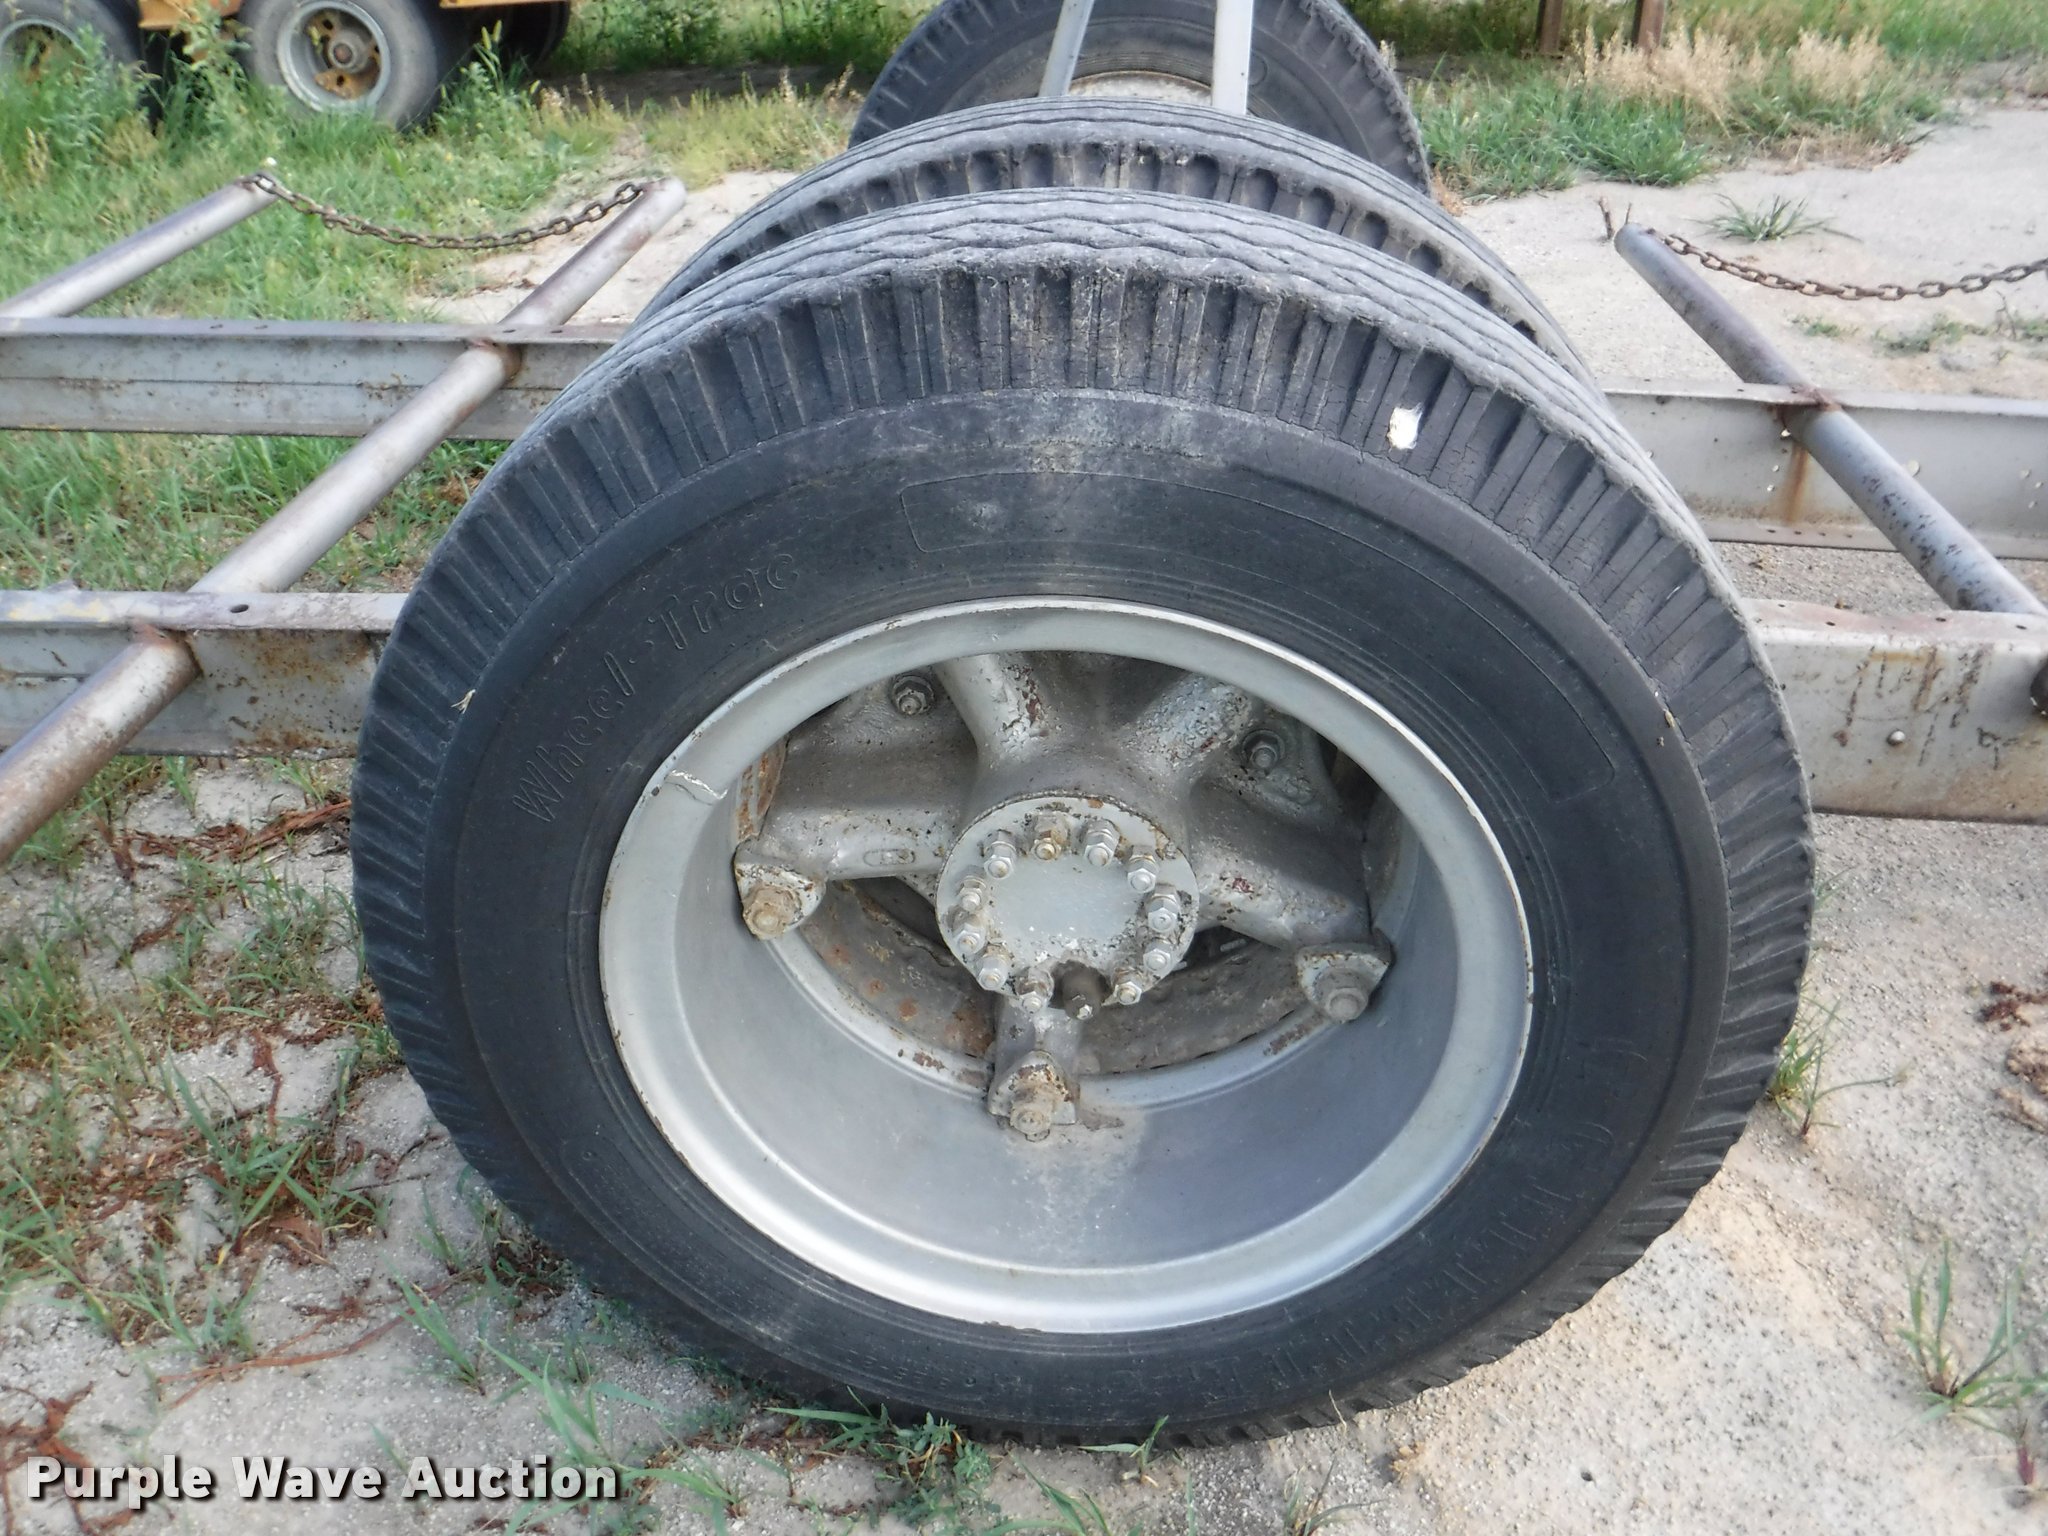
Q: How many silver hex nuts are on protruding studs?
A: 11